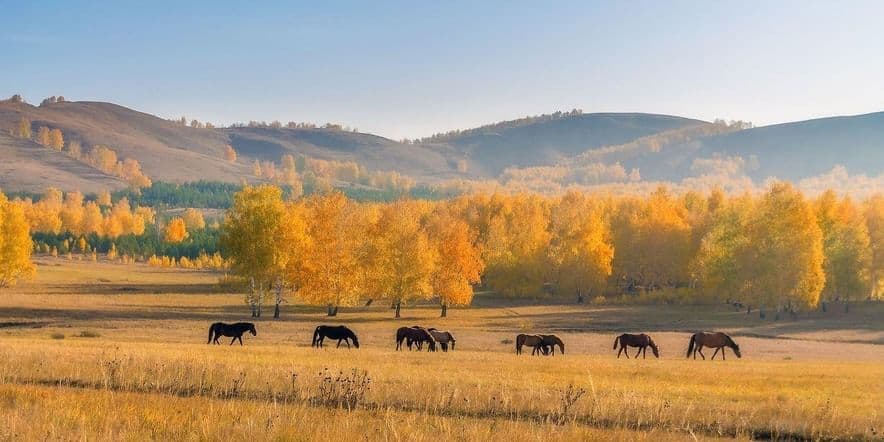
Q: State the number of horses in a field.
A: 9